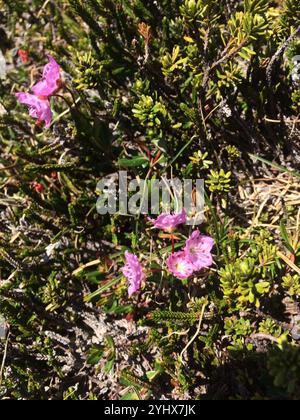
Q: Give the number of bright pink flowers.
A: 6